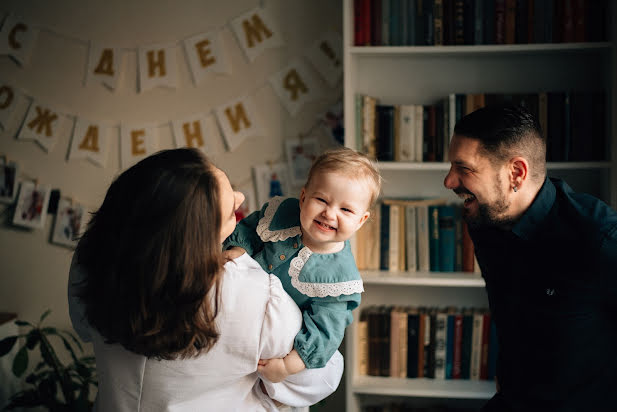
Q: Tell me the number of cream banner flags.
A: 13